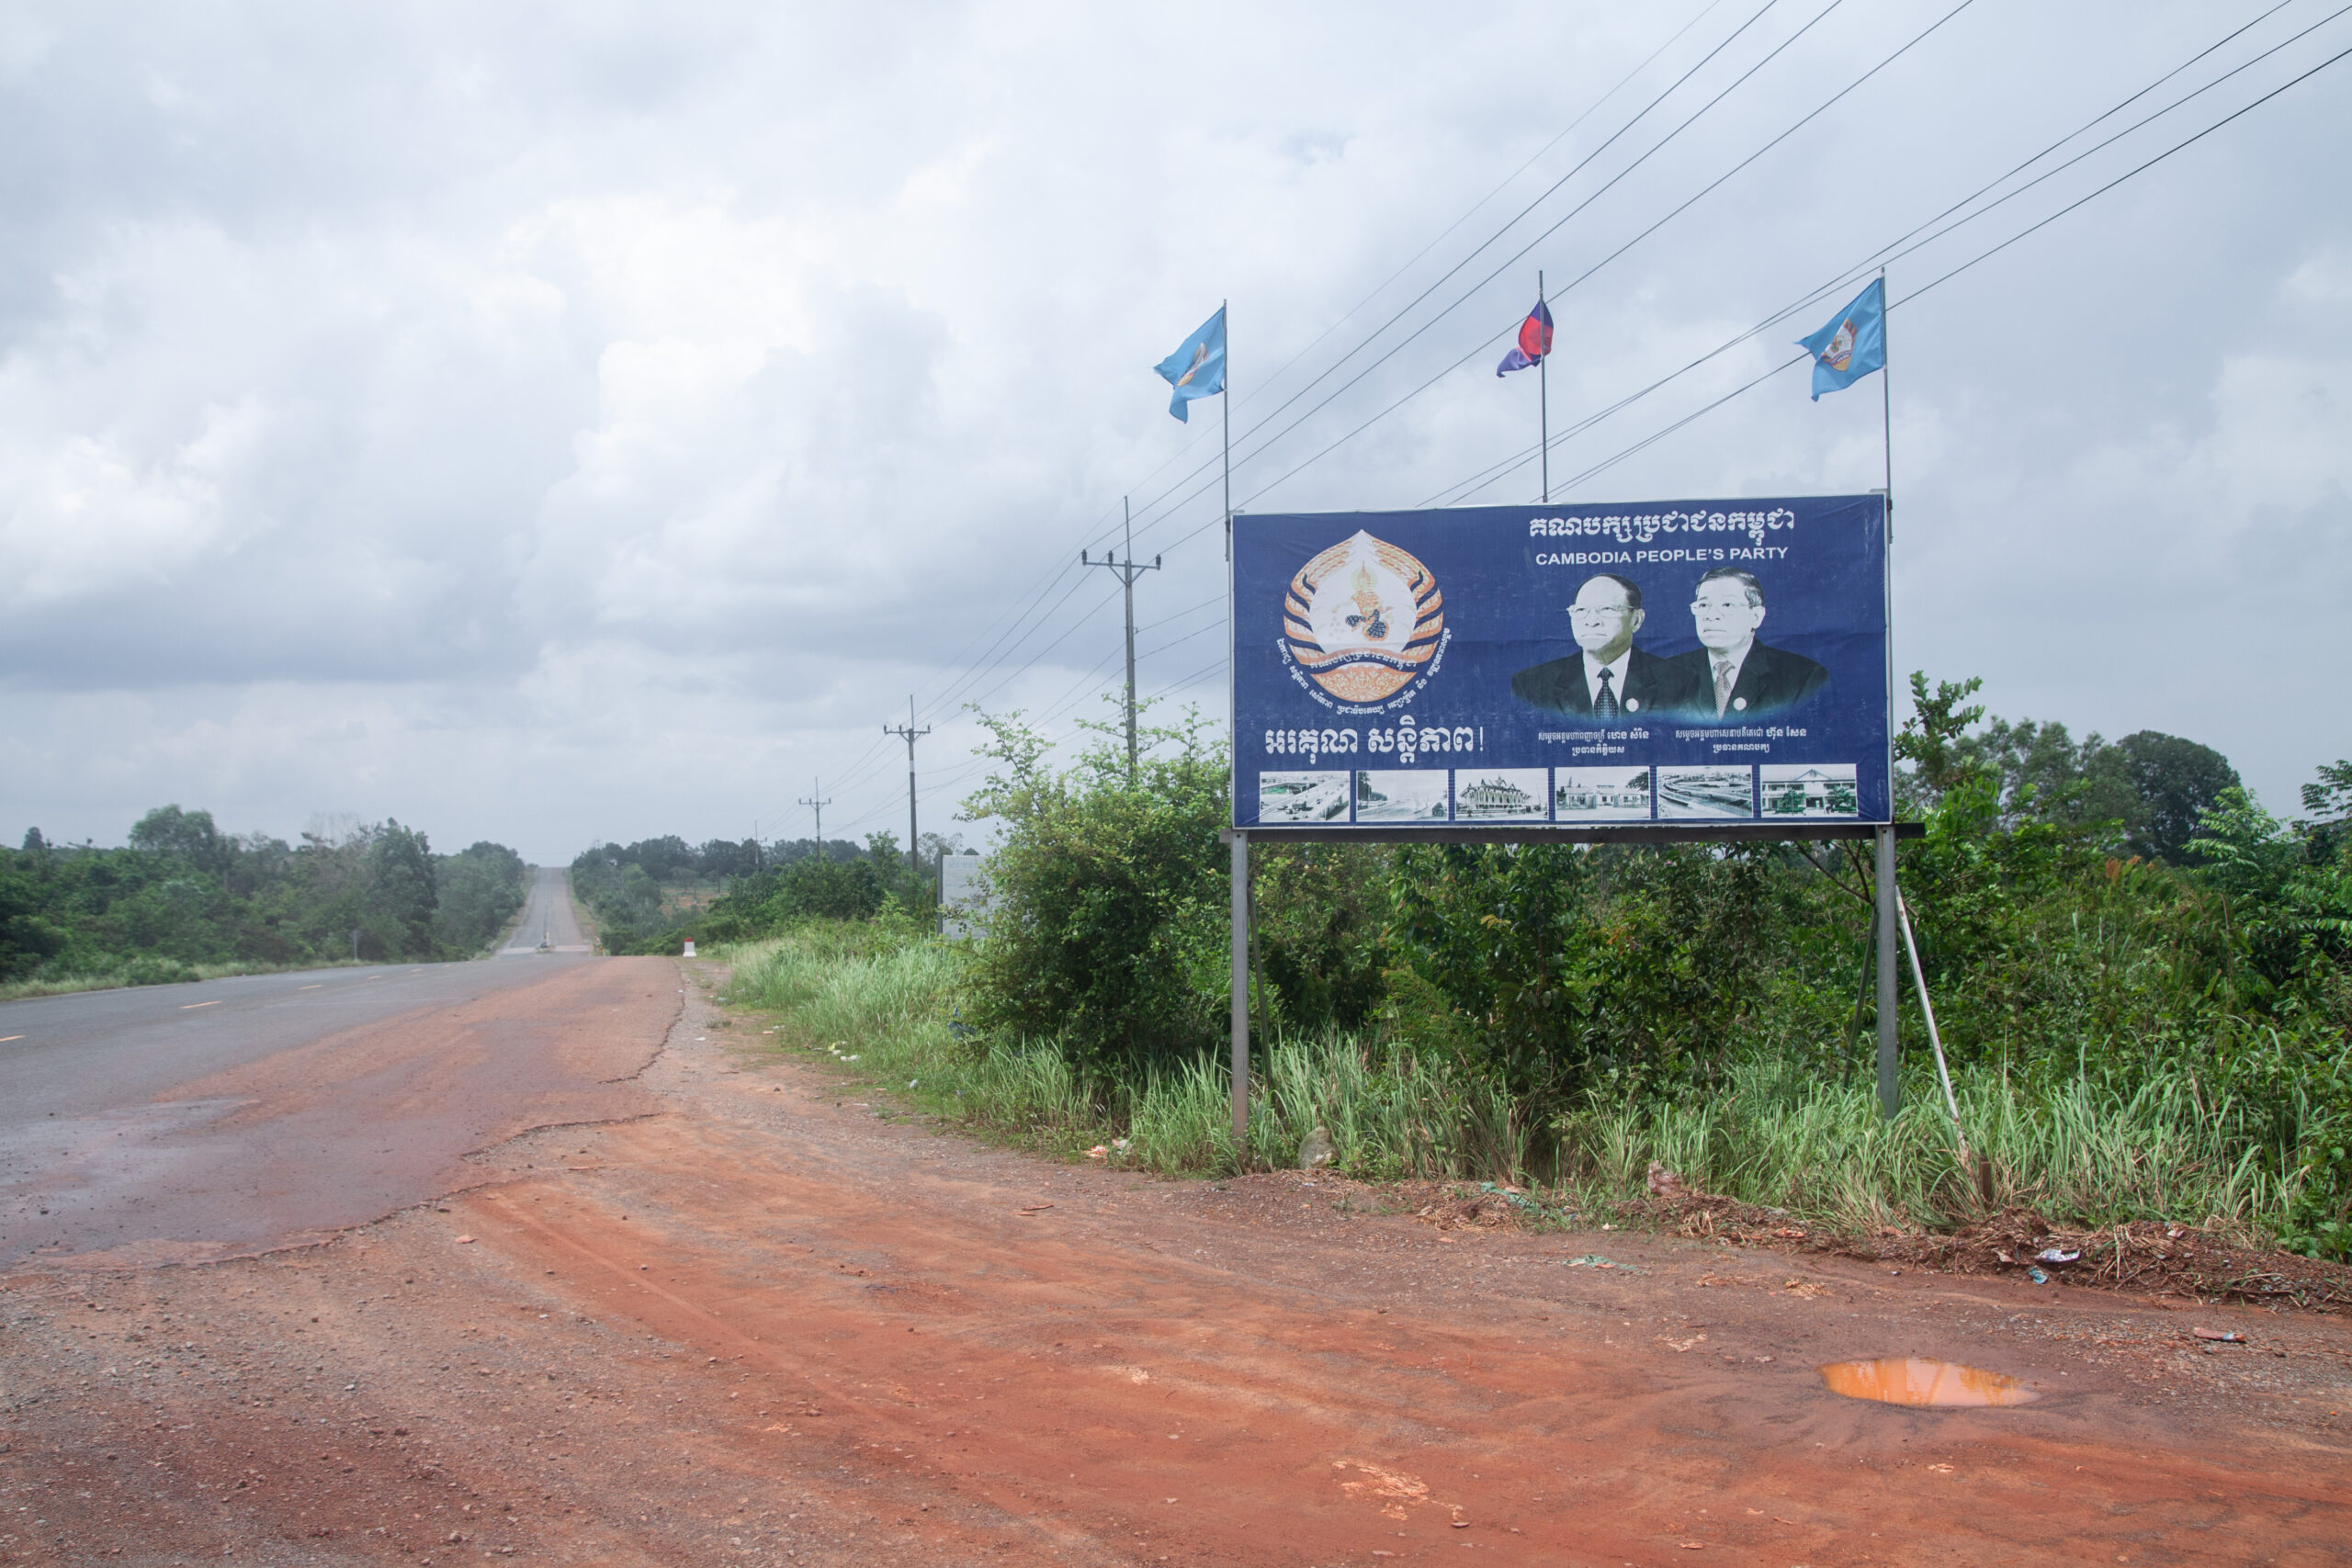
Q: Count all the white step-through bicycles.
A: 0